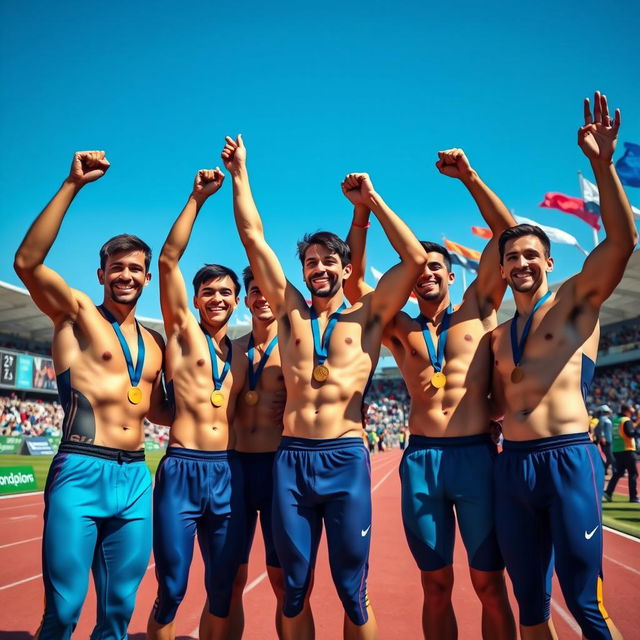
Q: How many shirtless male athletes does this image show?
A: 6